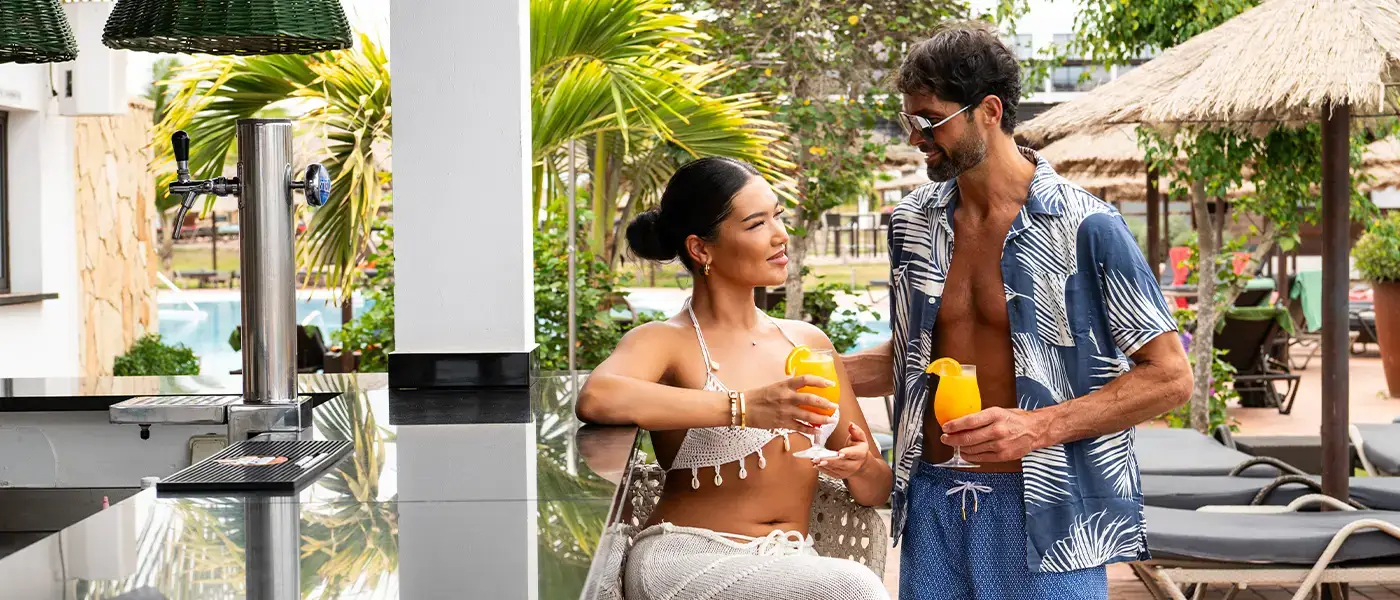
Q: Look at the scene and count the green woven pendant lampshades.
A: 2